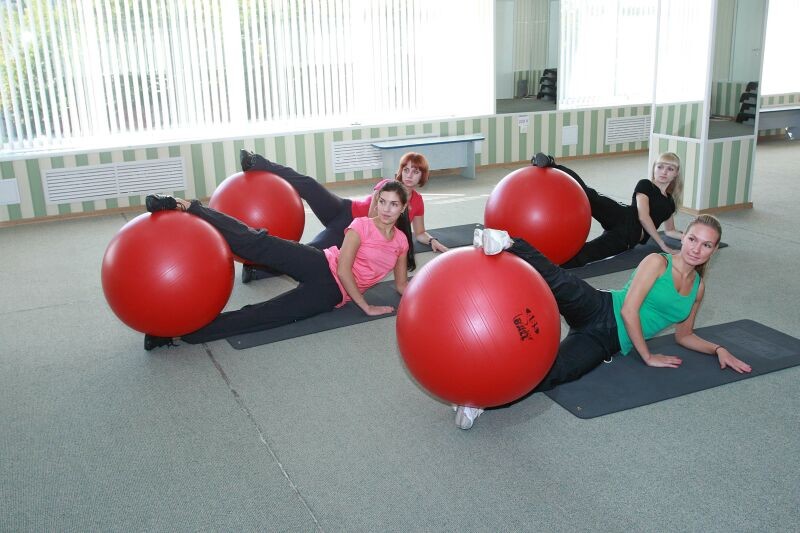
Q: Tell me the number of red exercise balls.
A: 4